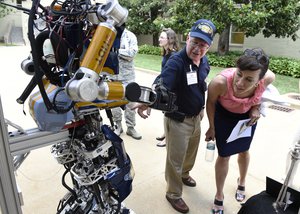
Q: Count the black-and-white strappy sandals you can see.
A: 2